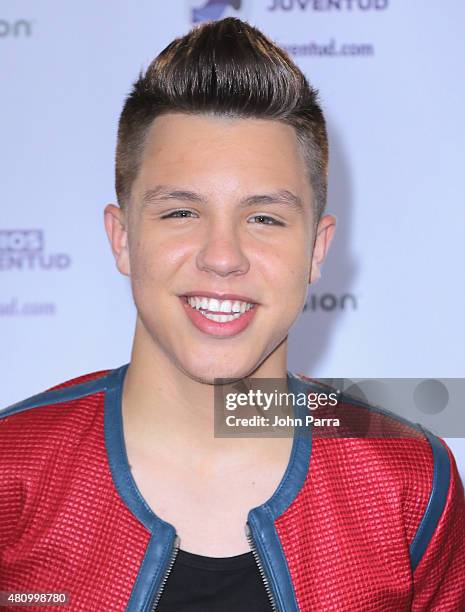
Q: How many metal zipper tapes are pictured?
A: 2